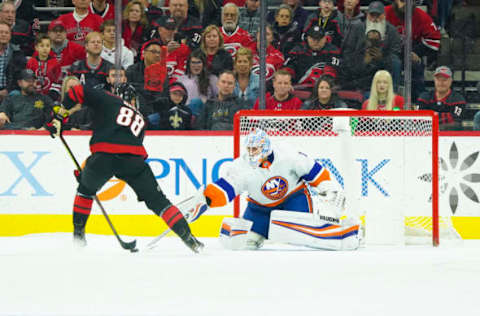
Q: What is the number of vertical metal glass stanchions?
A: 3